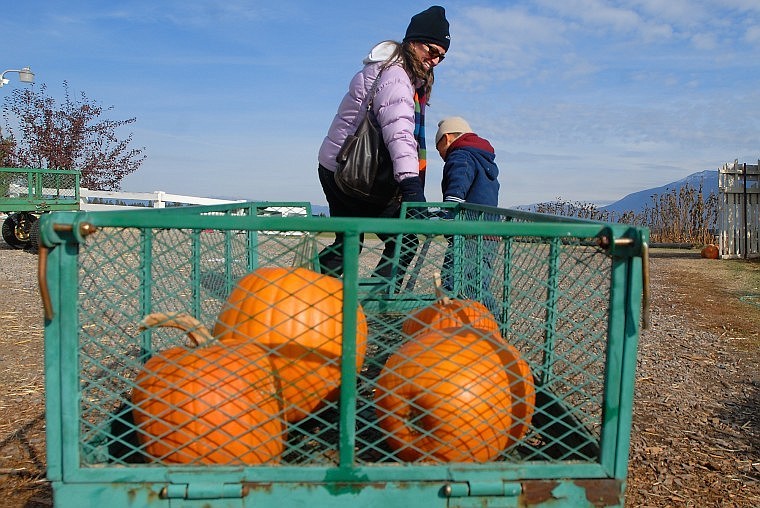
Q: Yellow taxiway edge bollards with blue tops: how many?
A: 0